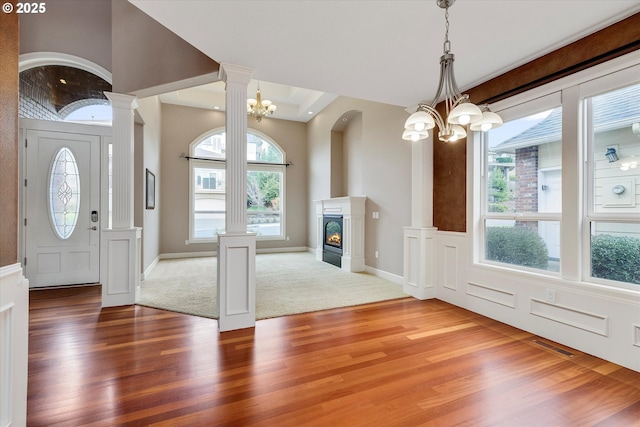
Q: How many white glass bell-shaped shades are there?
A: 5